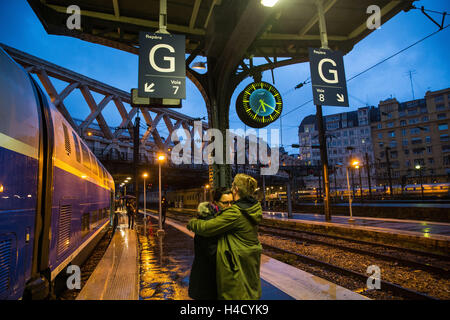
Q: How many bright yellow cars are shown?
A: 0